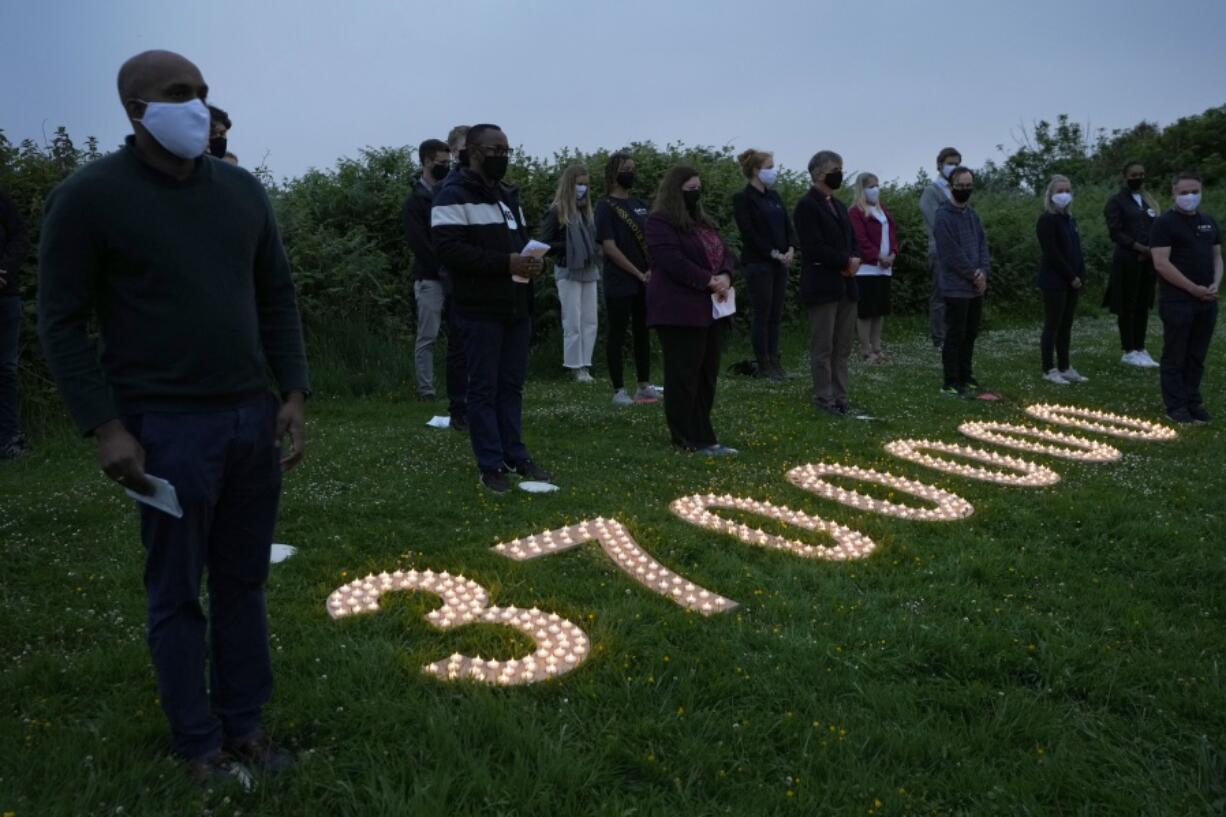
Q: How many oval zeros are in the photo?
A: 5